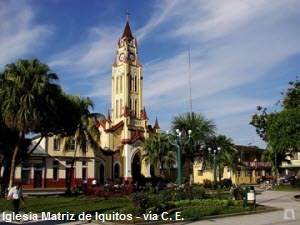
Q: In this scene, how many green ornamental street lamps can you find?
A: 2